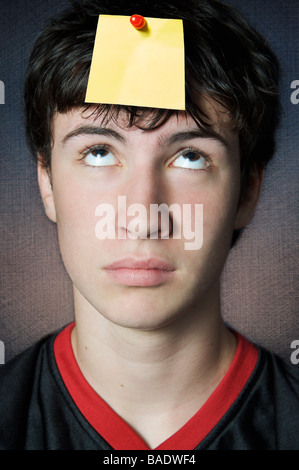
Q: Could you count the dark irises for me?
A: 2